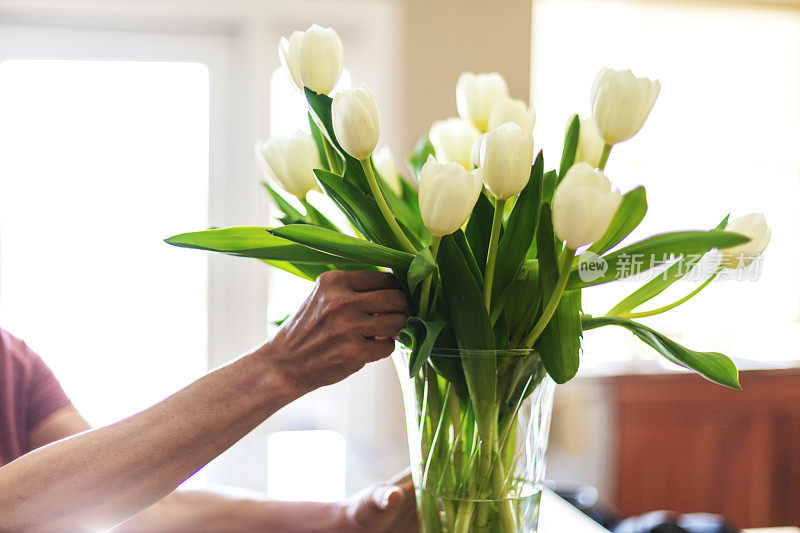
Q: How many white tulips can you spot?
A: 13